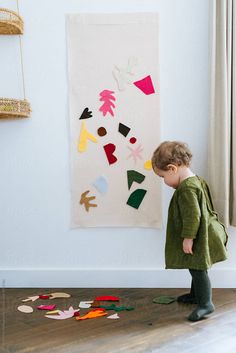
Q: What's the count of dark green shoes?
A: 2